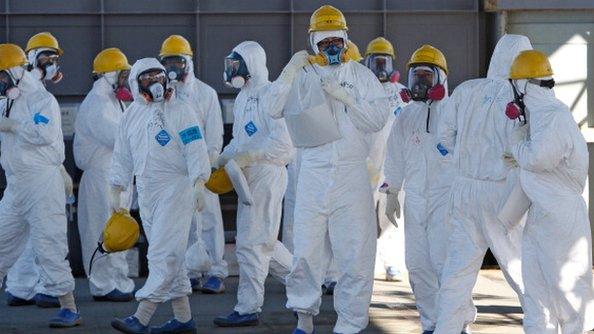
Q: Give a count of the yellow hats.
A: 11